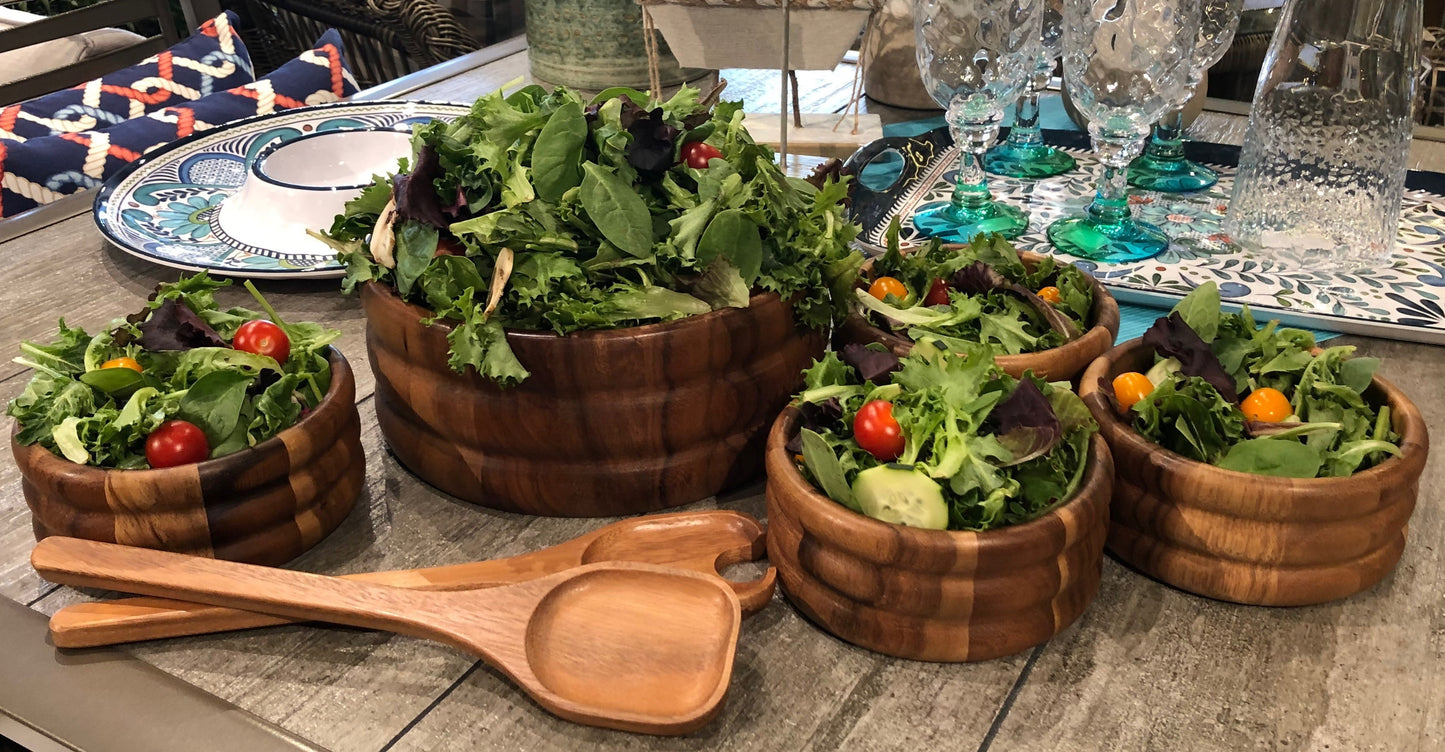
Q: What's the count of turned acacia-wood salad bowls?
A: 5